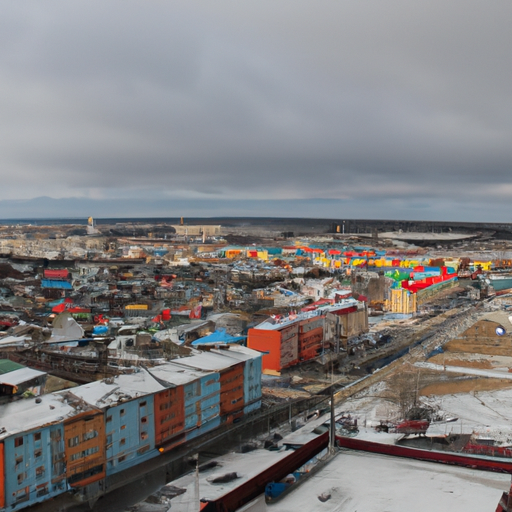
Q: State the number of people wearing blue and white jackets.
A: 0